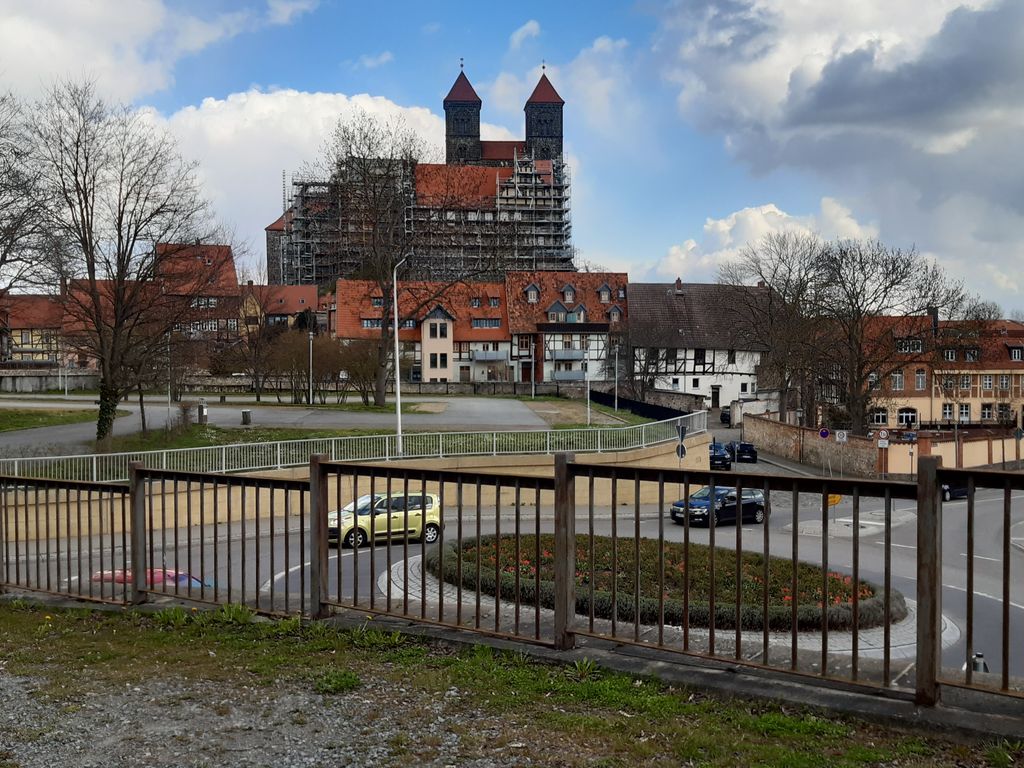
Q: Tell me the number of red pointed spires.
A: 2